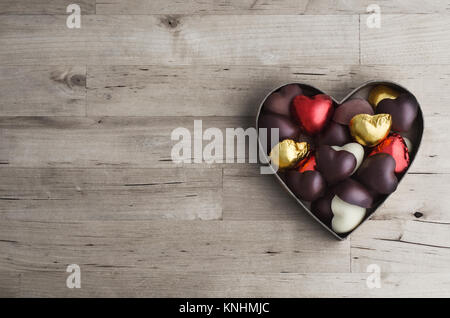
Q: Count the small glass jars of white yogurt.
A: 0